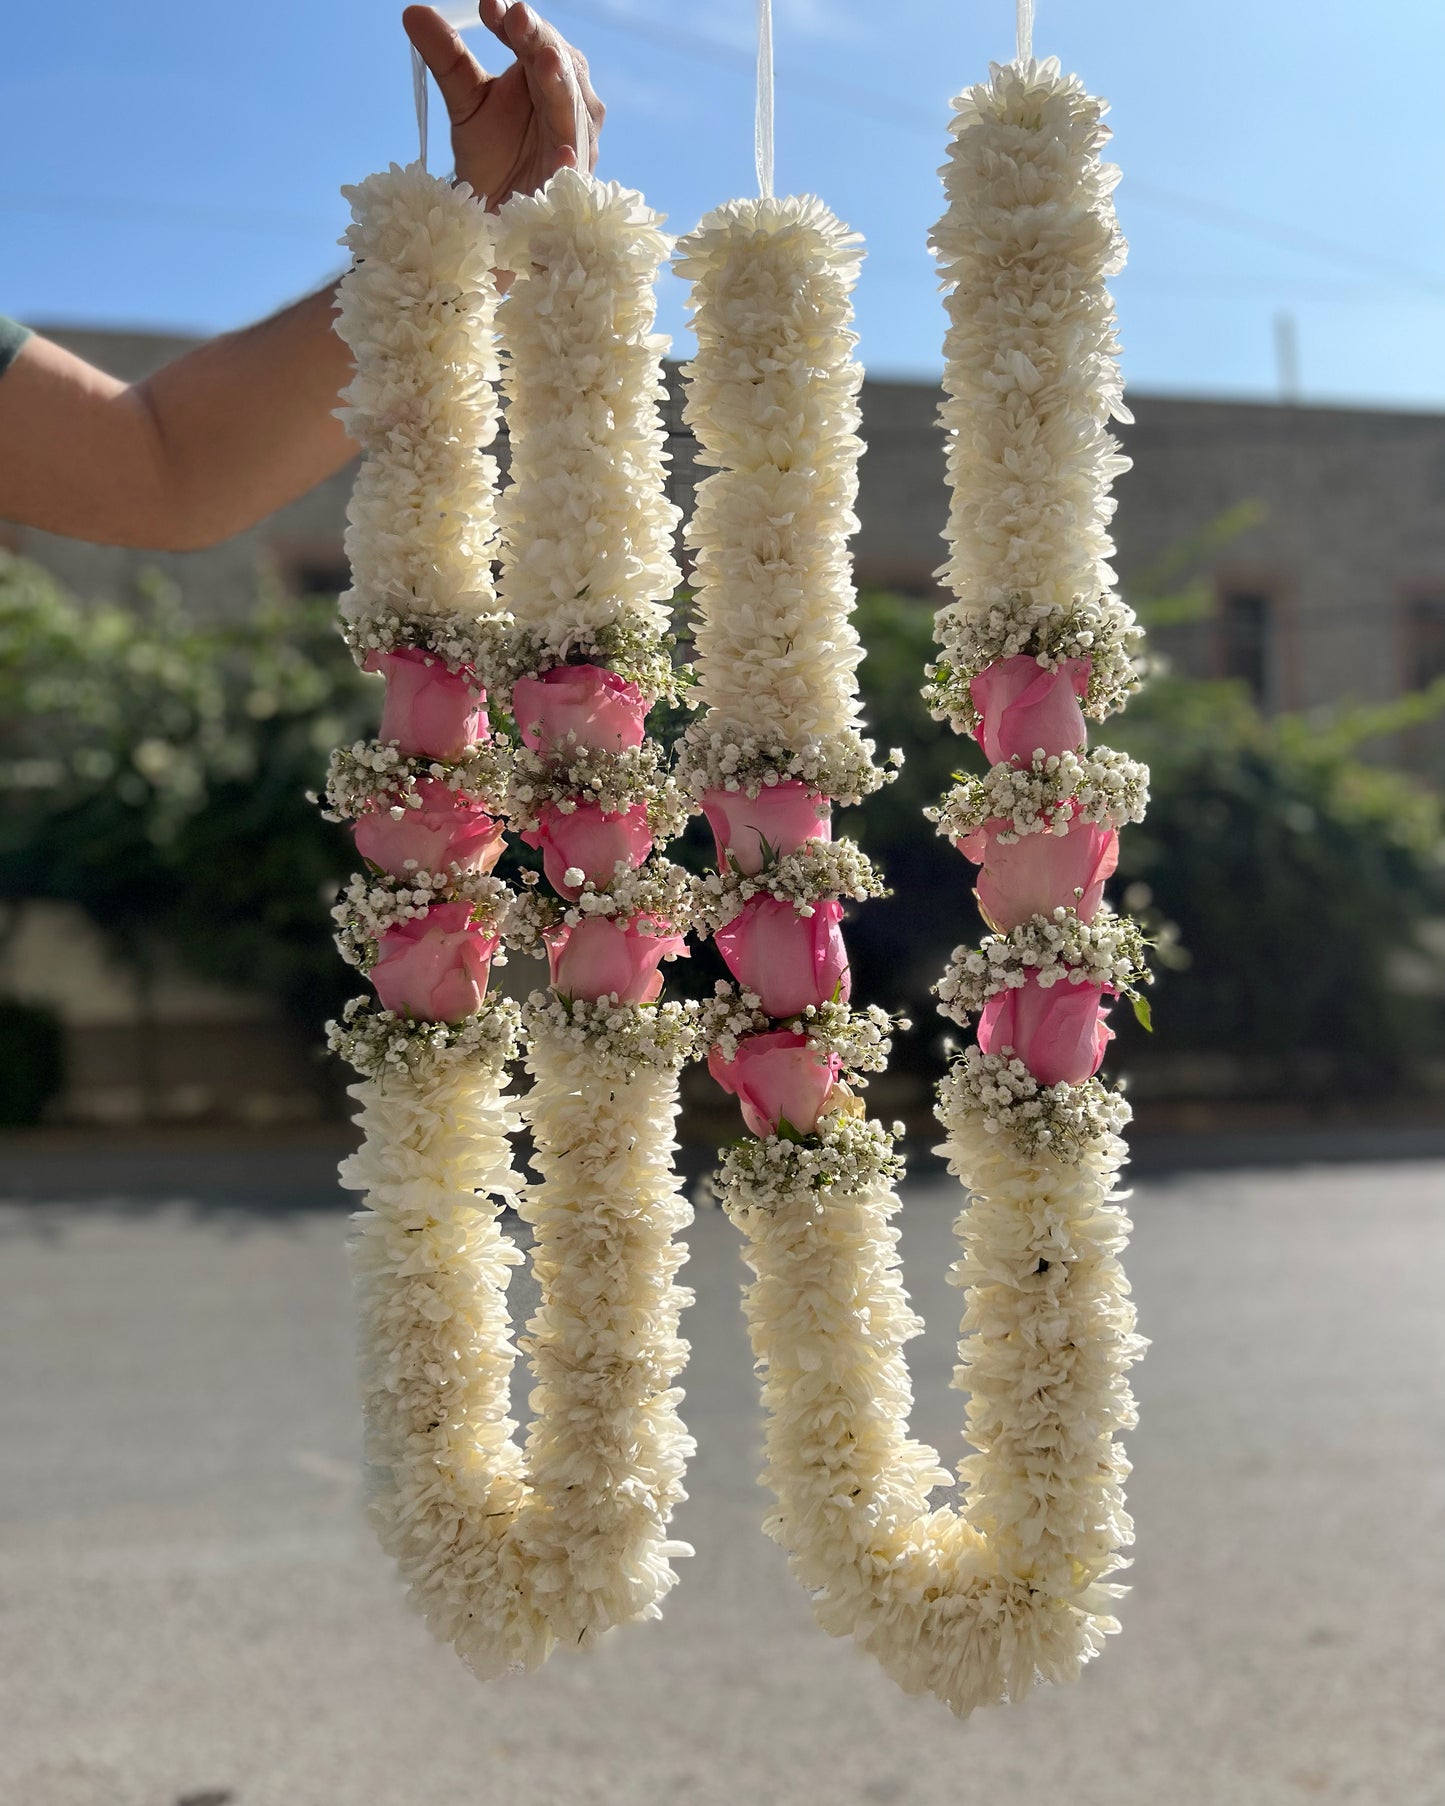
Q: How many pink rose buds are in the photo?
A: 12